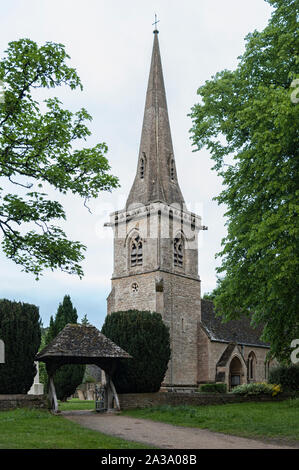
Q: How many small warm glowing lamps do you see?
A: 0